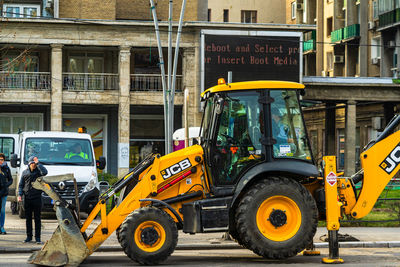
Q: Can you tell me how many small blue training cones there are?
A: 0